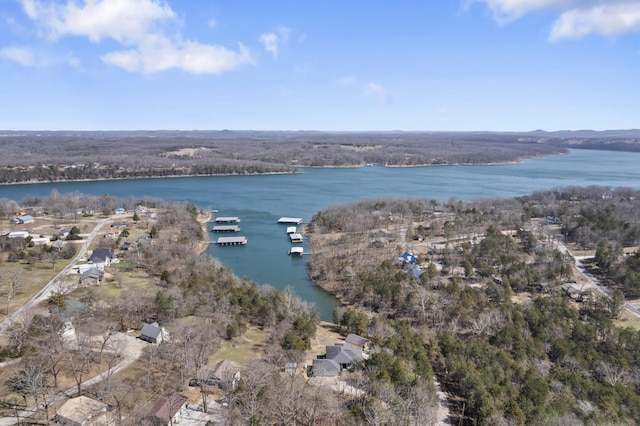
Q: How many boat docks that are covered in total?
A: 7